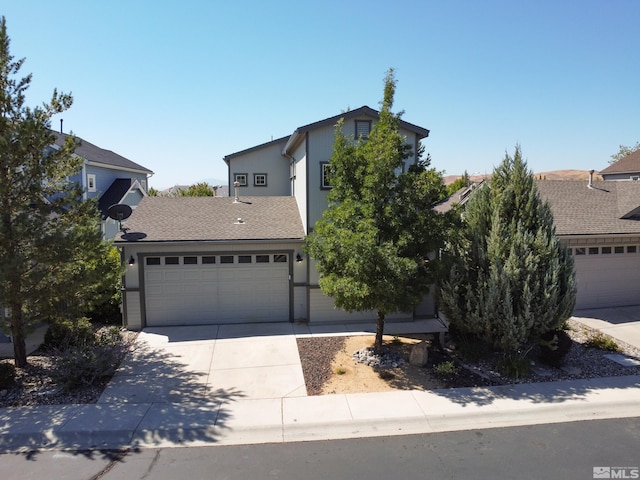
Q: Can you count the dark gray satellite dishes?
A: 1